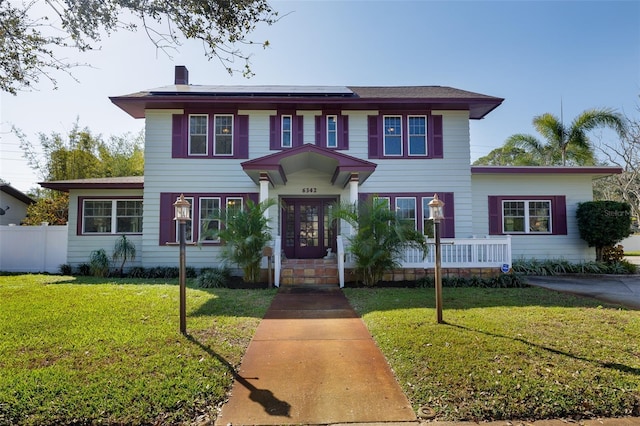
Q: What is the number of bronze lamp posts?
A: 2